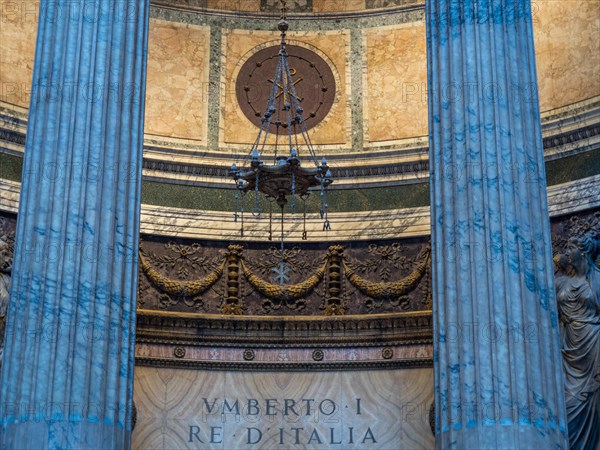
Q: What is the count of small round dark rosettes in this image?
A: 4